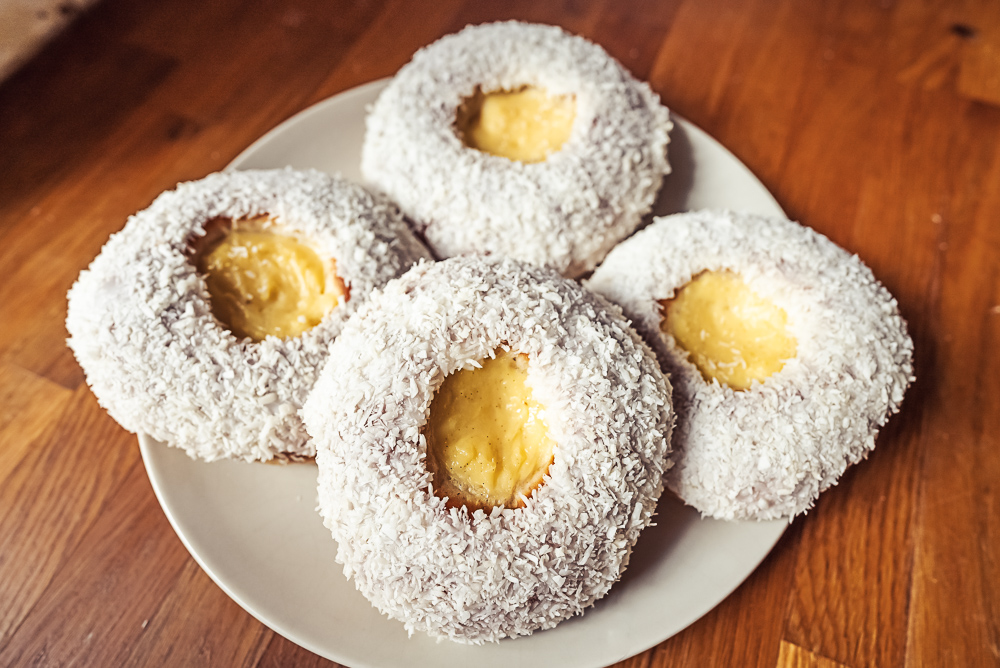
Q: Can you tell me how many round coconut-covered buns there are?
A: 4